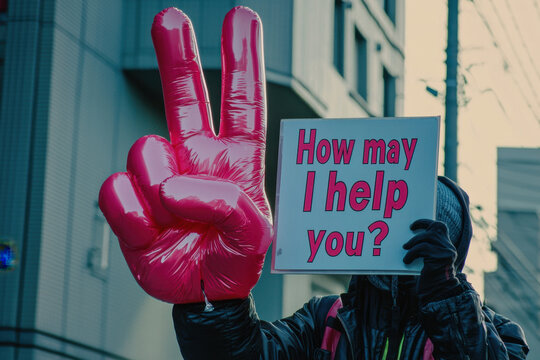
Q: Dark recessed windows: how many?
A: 4